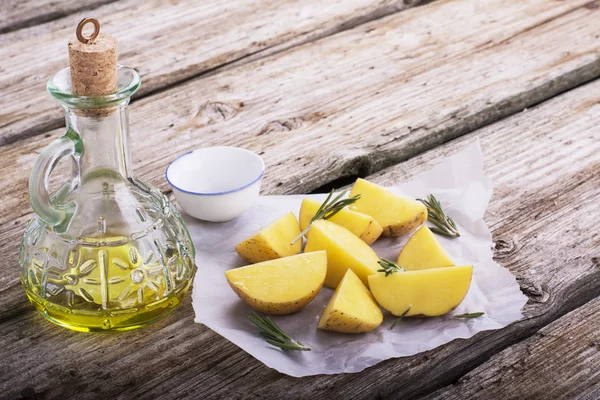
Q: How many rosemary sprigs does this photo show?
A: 4